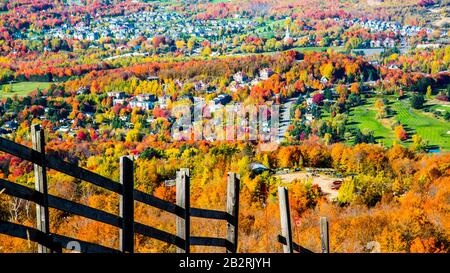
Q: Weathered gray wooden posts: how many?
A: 6